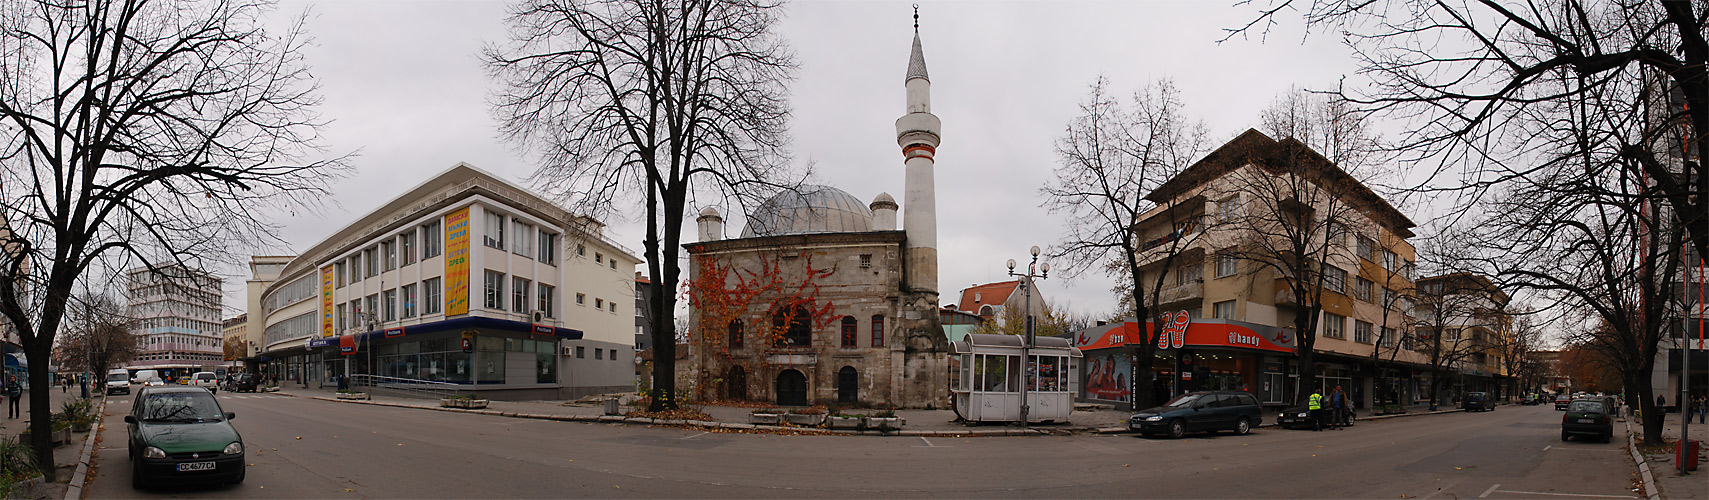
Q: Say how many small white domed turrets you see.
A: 2